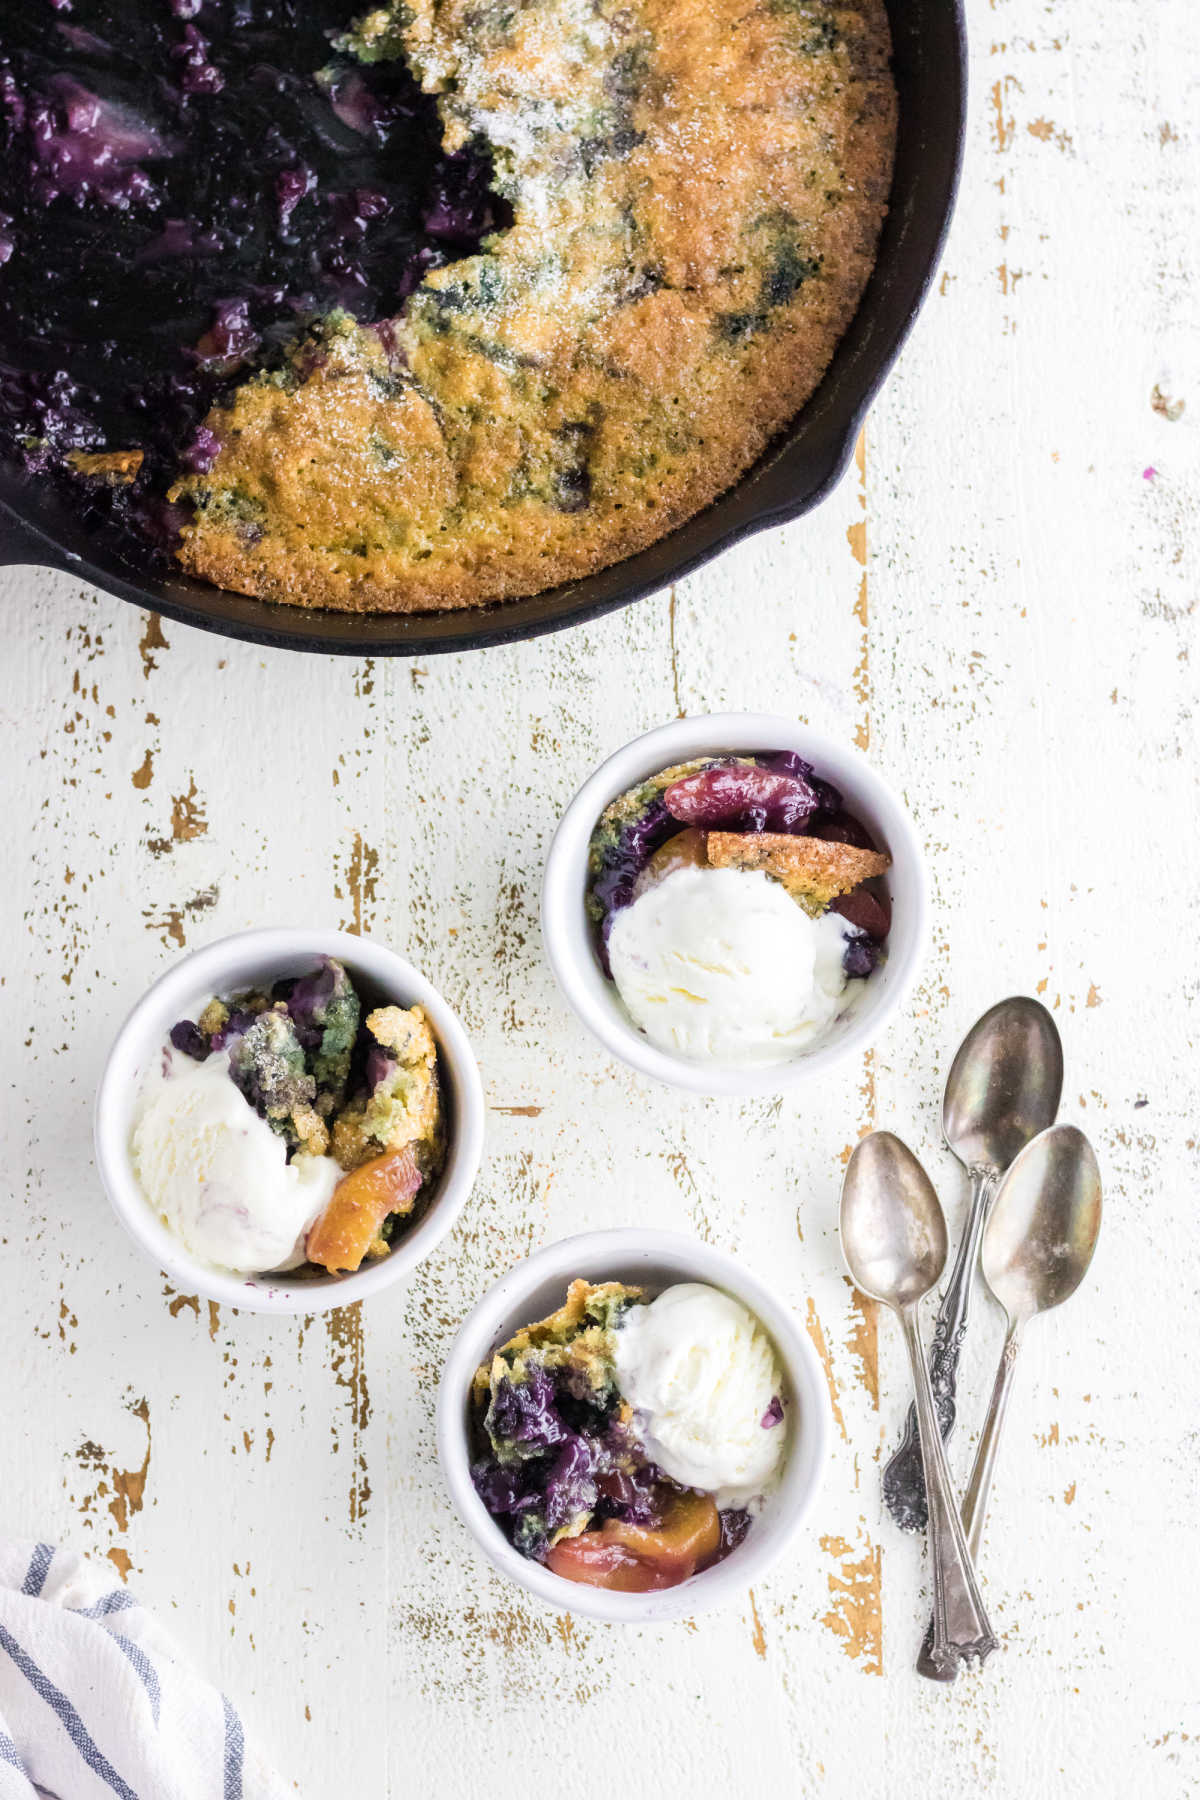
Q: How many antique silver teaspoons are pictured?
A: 3